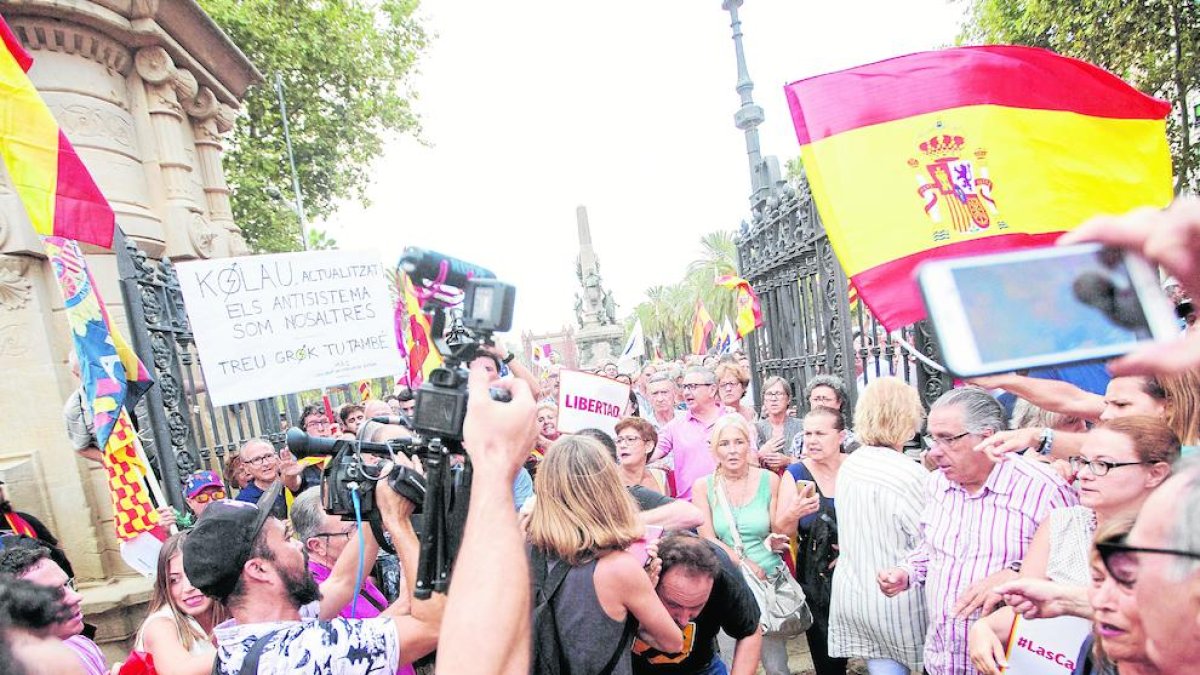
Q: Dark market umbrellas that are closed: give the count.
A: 0